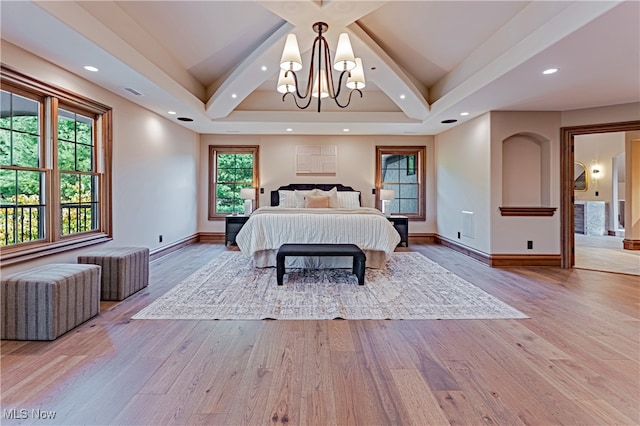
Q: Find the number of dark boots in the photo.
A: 0